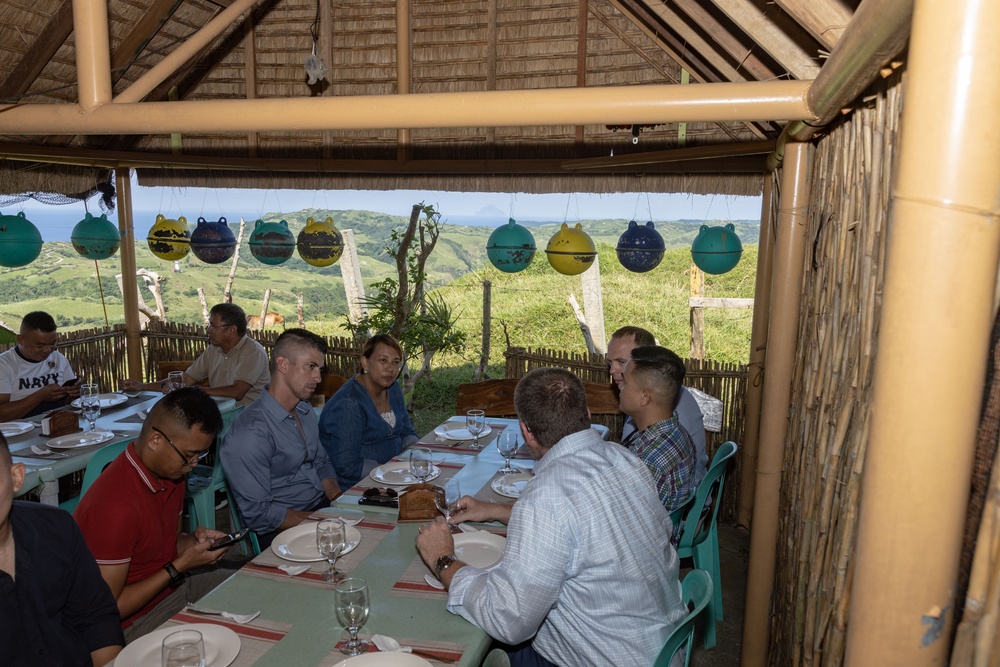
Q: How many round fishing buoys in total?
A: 10